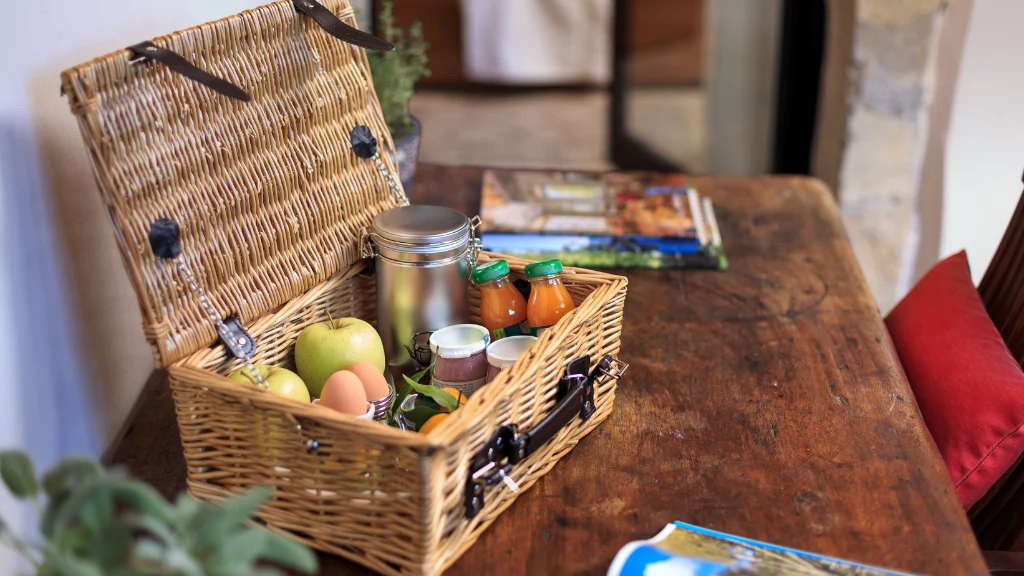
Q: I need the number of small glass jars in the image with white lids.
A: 2